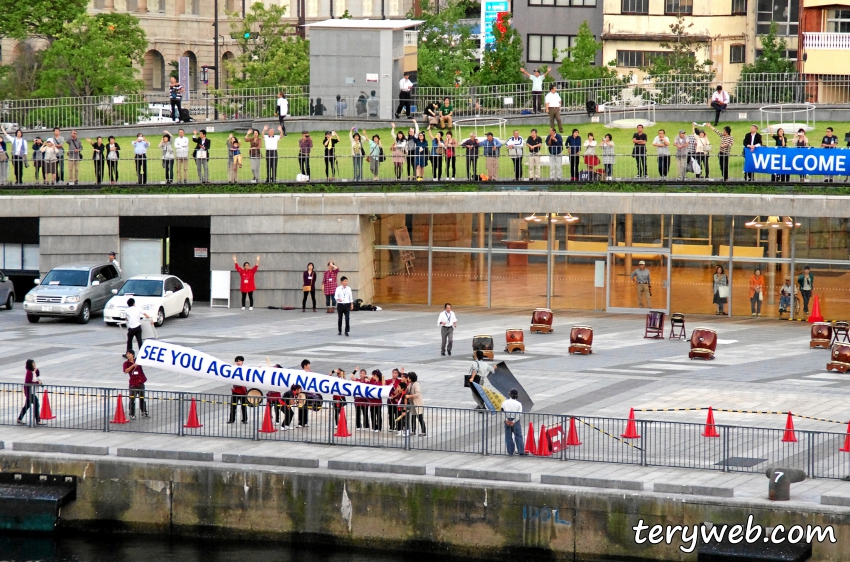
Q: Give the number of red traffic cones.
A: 13